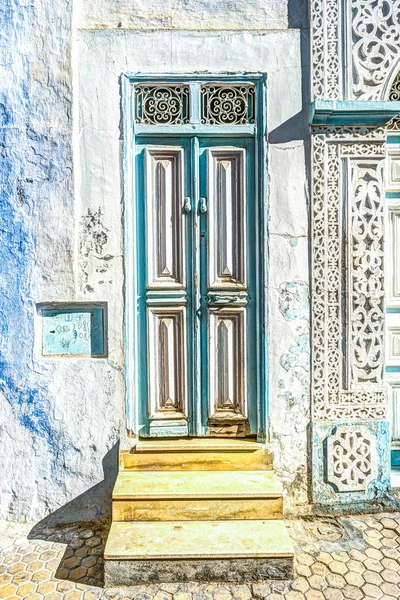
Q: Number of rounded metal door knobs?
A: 2